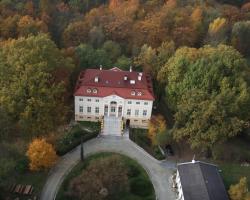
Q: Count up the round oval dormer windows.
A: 4